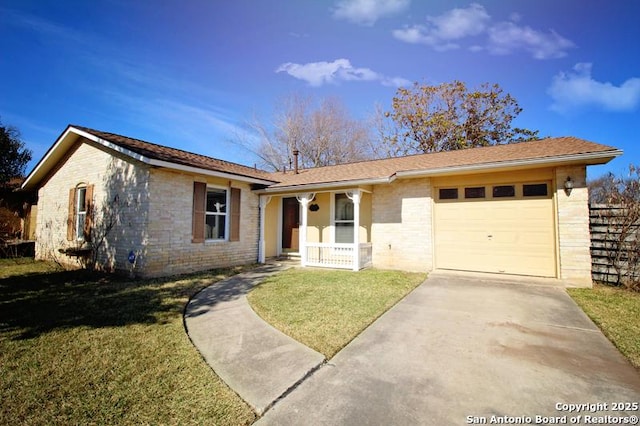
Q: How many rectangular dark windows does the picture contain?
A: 4